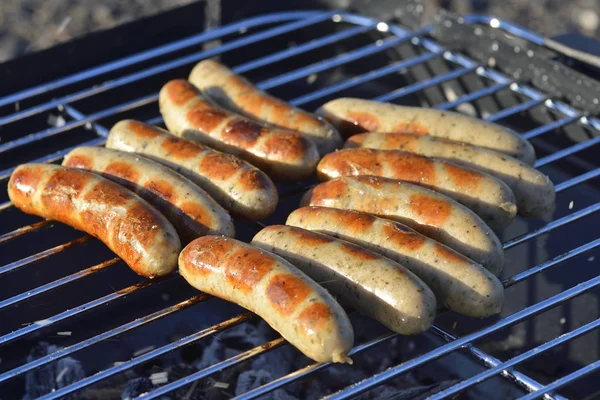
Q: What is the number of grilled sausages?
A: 12